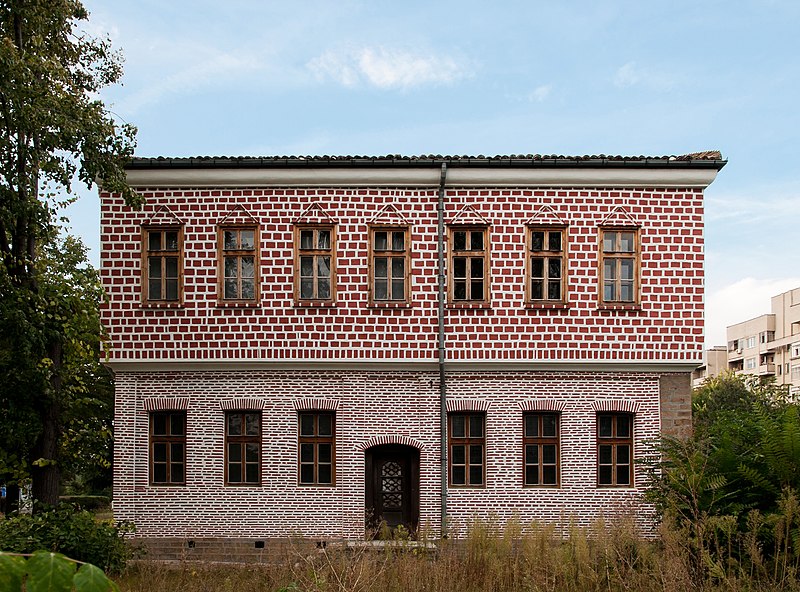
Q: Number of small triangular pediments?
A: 7